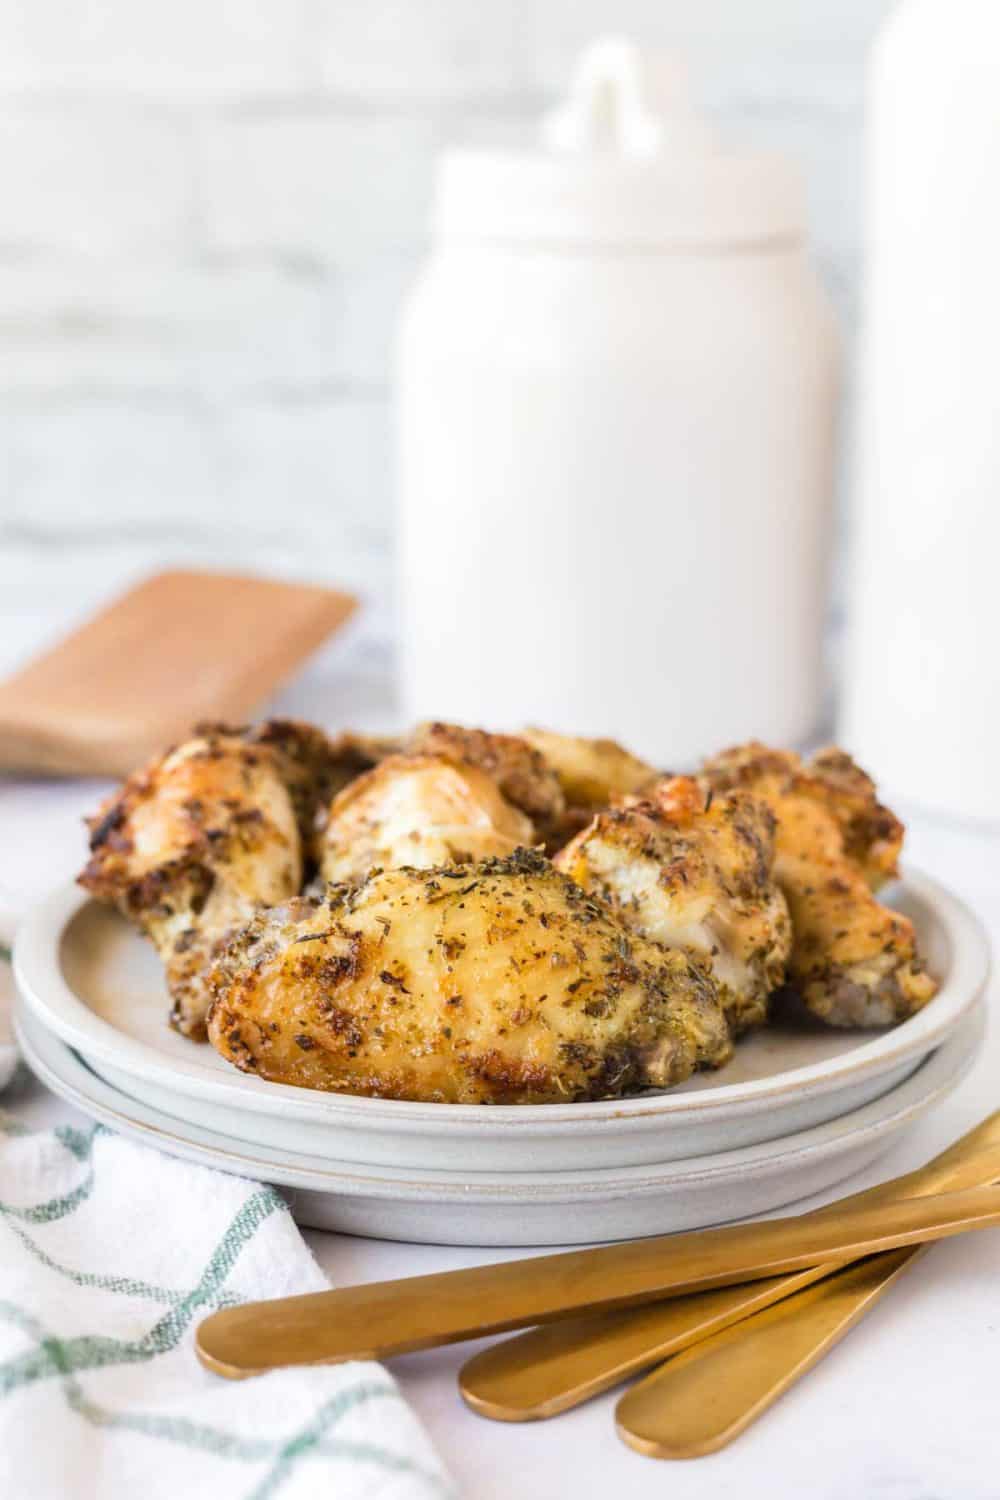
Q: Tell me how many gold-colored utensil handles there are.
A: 3